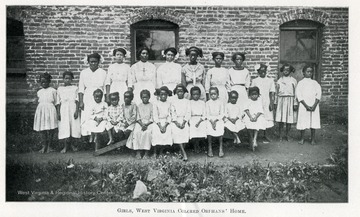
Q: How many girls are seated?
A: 10